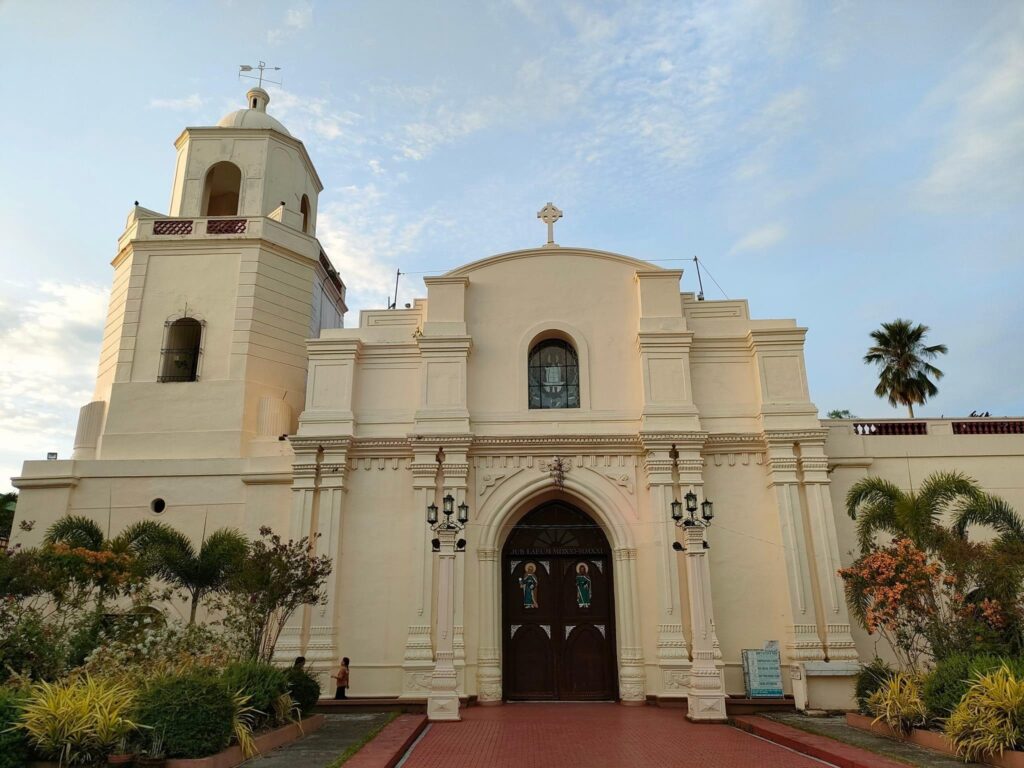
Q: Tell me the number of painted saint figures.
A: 2